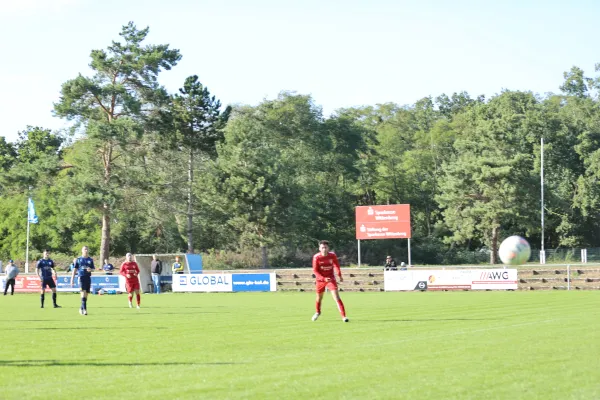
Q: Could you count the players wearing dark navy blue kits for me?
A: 2